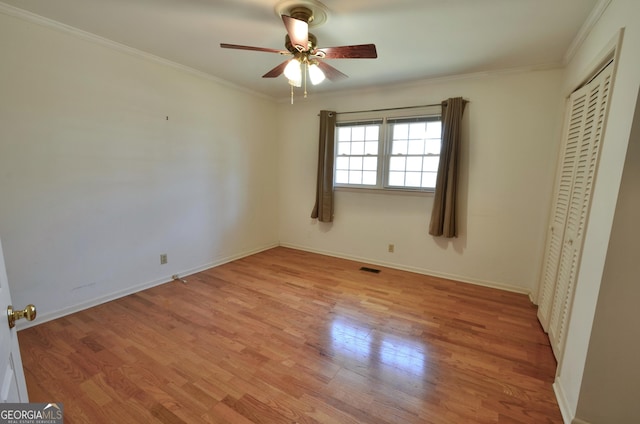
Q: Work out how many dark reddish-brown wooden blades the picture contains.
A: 5